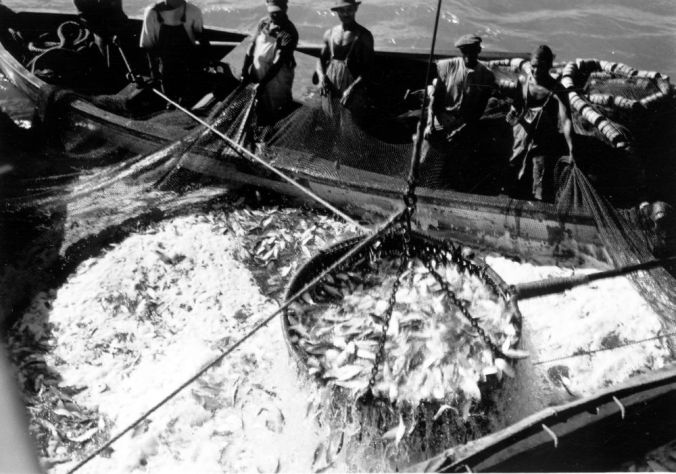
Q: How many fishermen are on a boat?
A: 6